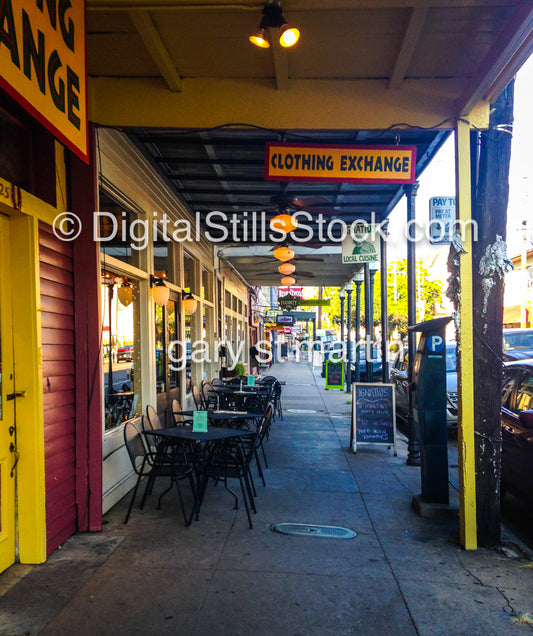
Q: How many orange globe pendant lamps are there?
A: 4